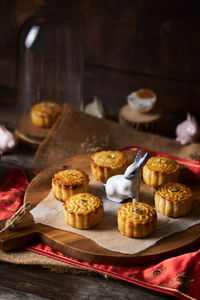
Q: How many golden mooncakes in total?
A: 7